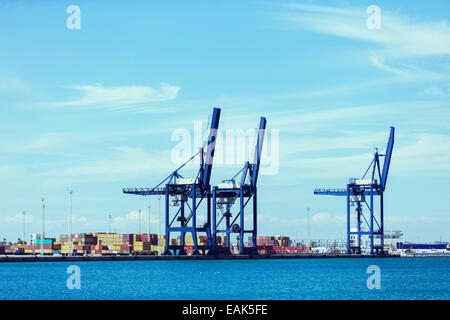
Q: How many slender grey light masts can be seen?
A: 8